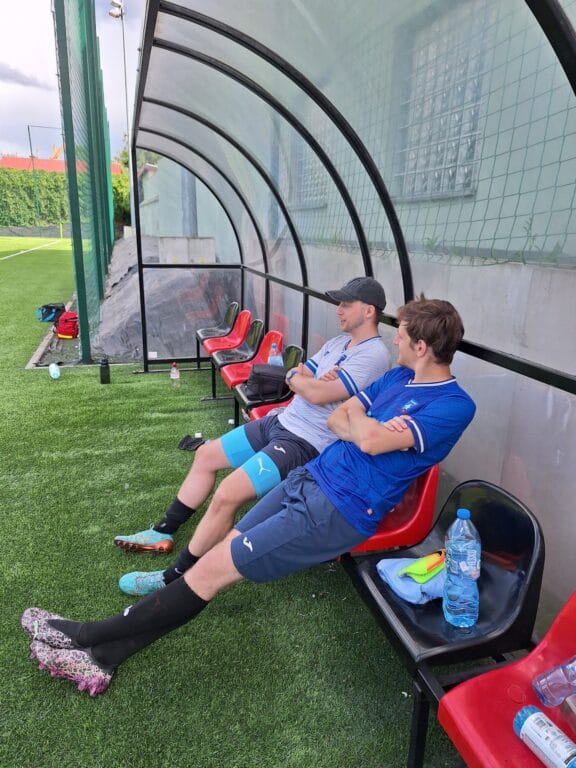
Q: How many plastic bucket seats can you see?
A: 9